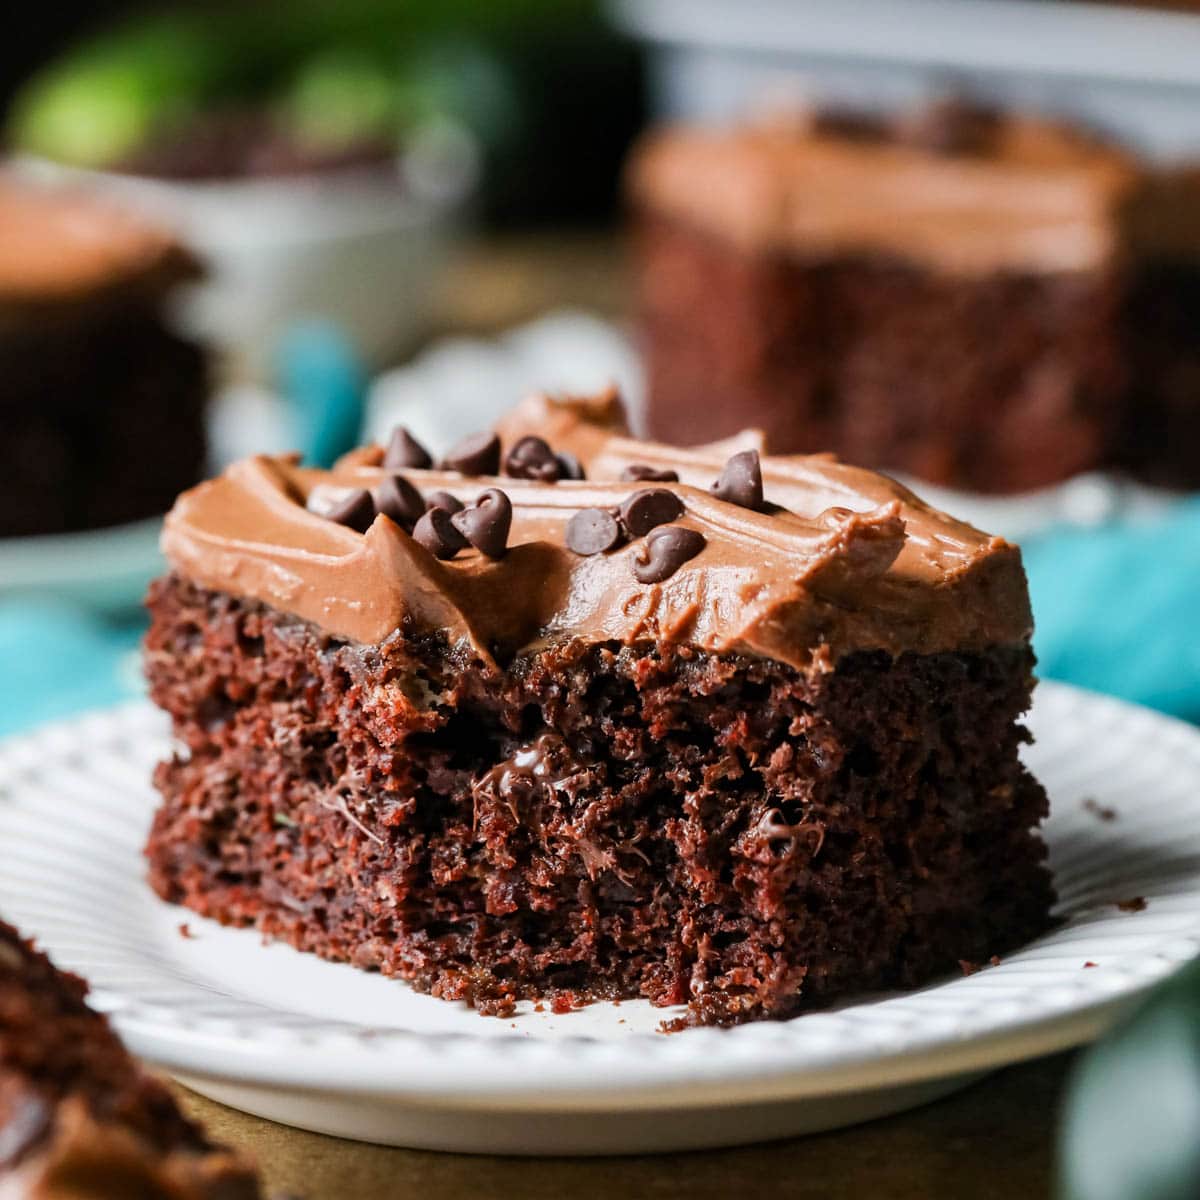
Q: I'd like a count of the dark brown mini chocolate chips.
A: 14